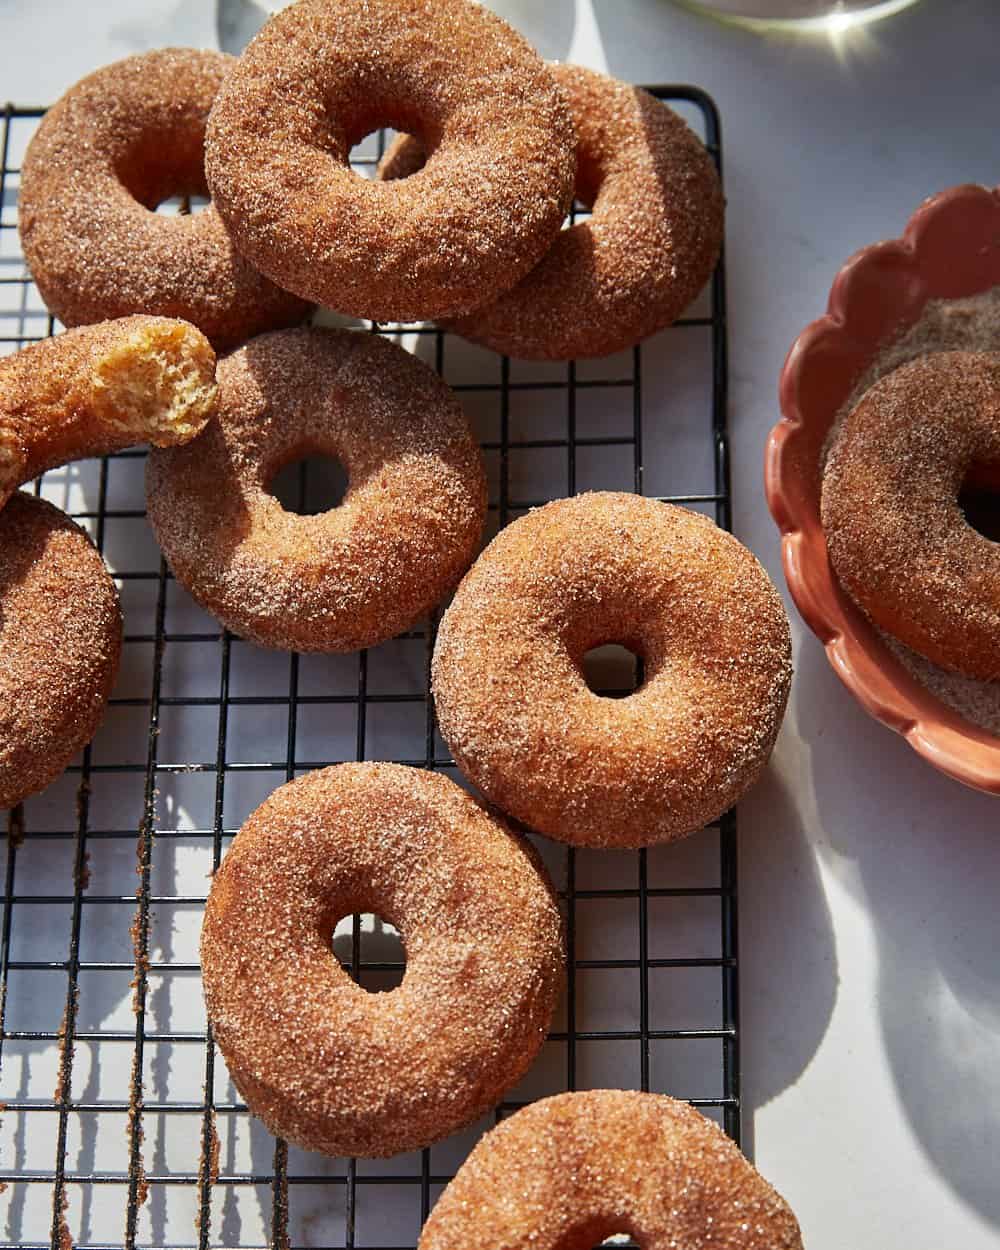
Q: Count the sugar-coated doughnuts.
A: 10